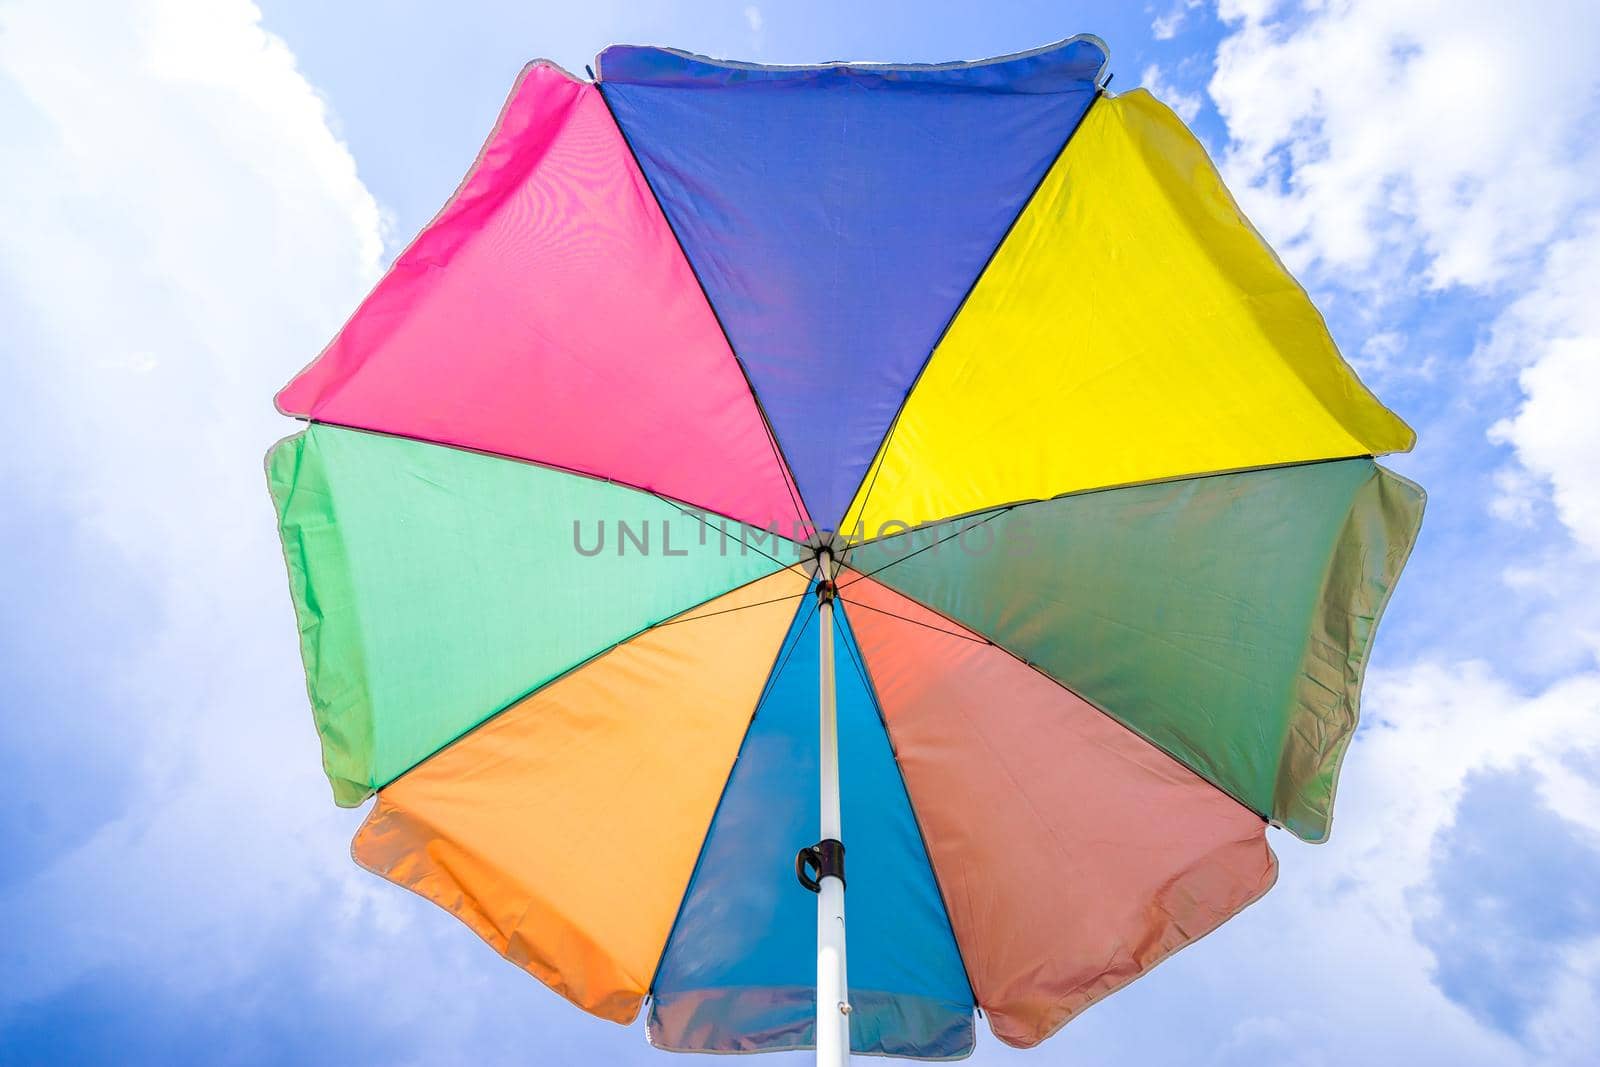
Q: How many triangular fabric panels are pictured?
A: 8